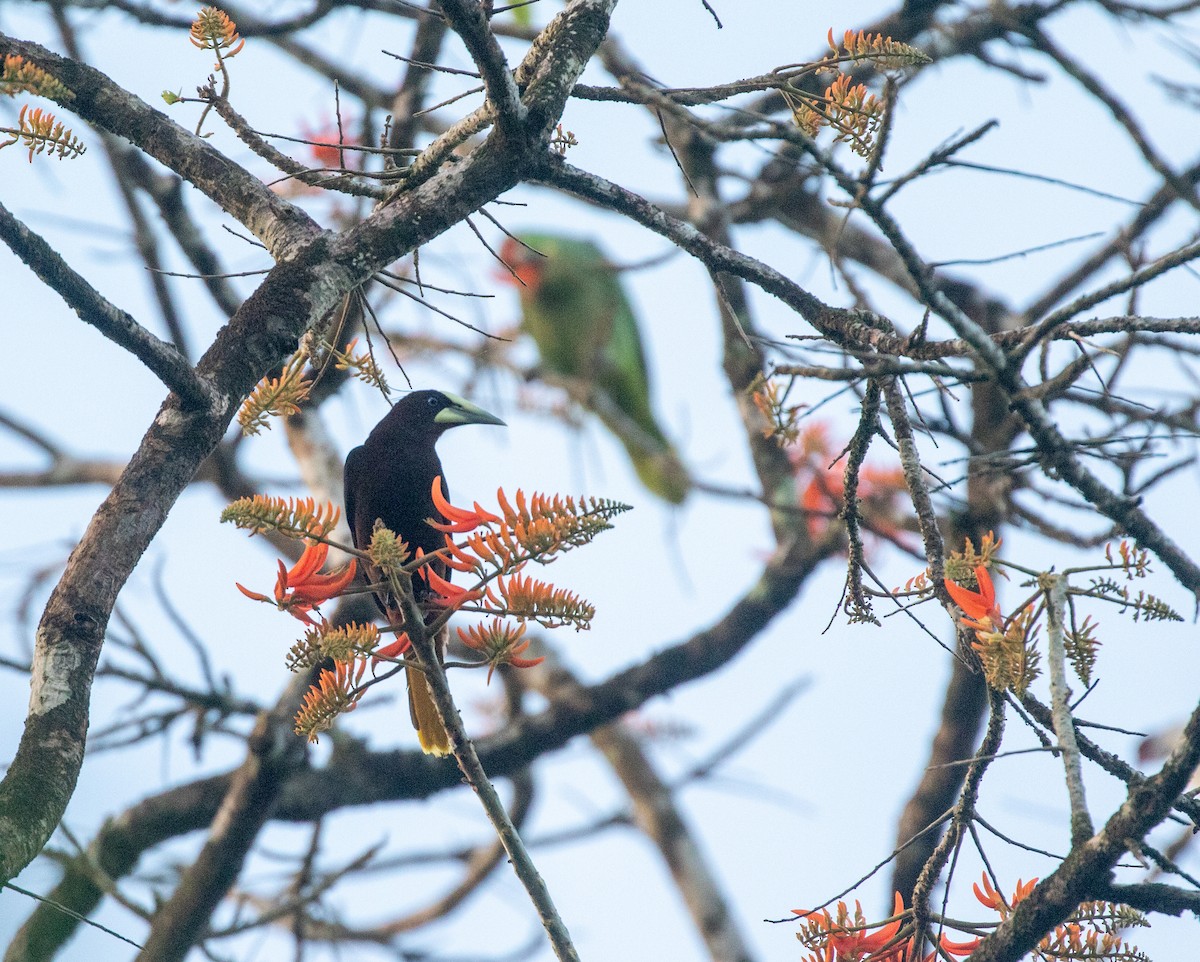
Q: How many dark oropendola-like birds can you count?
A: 1